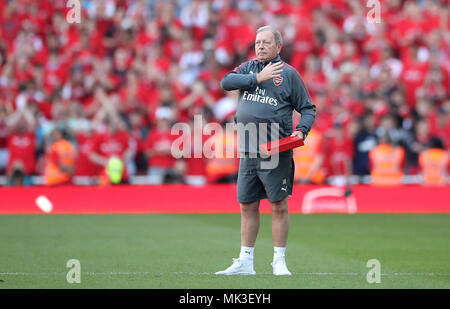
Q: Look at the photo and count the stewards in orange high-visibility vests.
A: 5